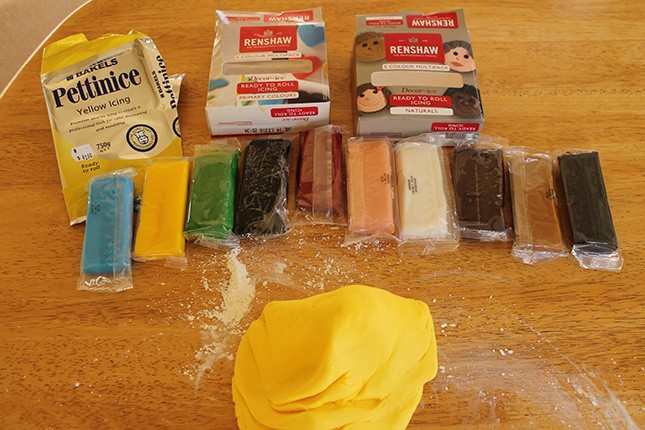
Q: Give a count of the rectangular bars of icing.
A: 10